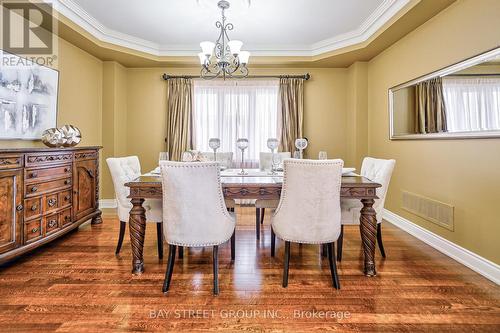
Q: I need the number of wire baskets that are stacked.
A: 0